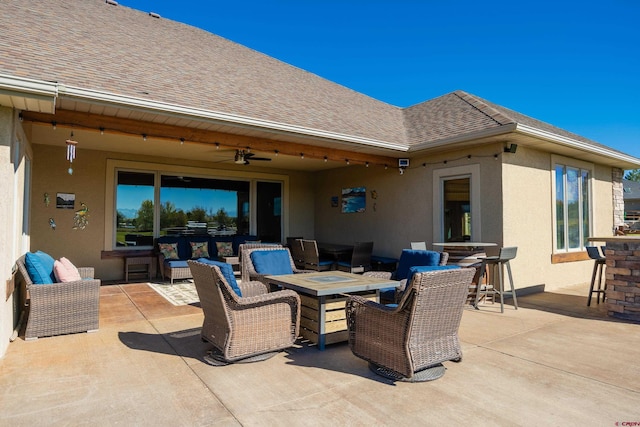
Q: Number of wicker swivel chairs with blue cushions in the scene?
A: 4